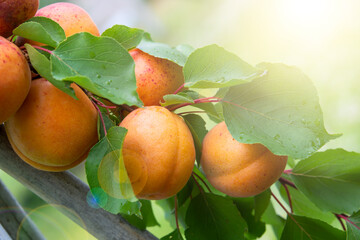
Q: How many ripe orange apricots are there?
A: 7